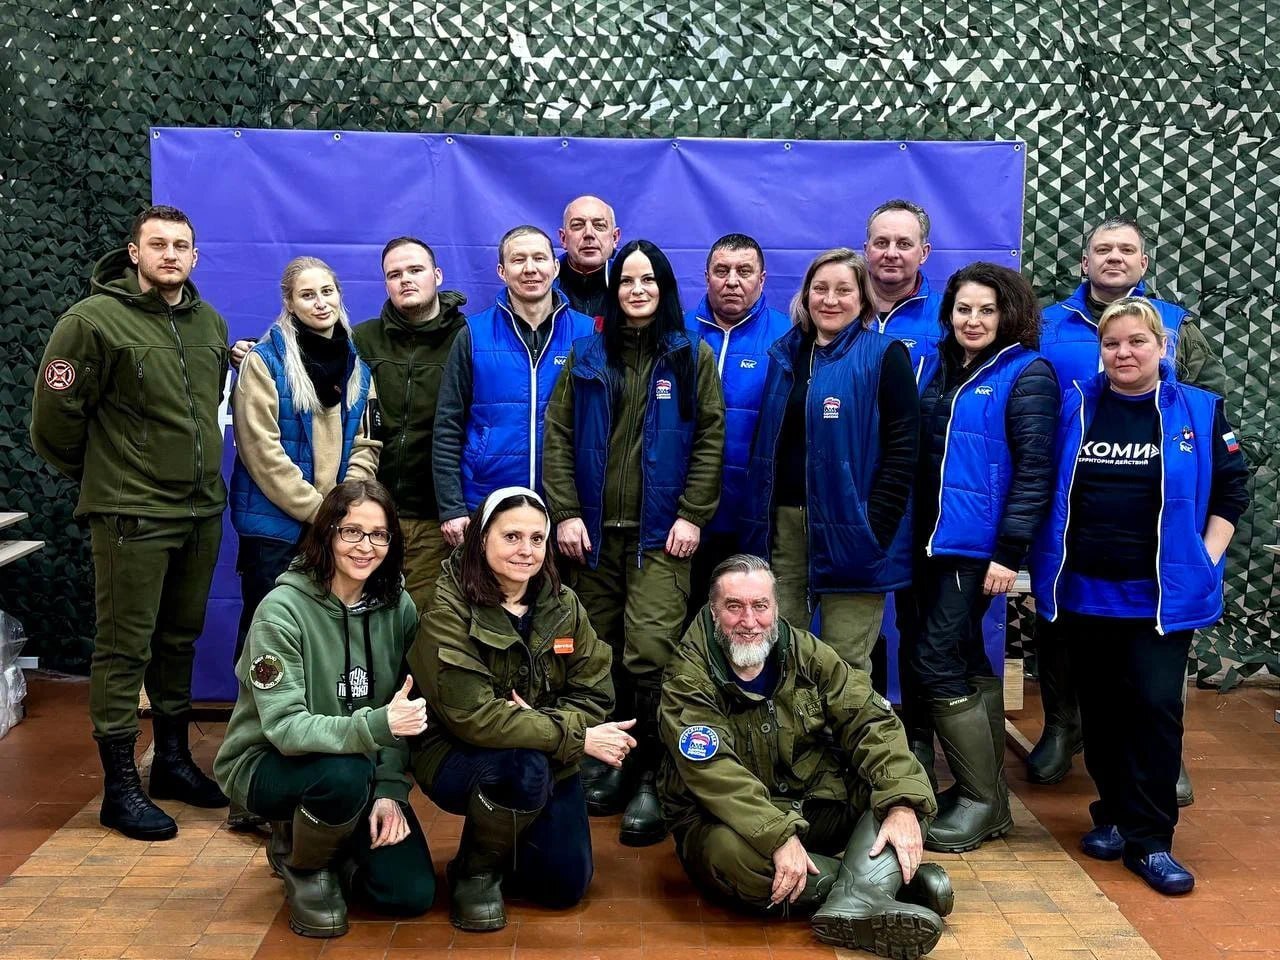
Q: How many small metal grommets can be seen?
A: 11